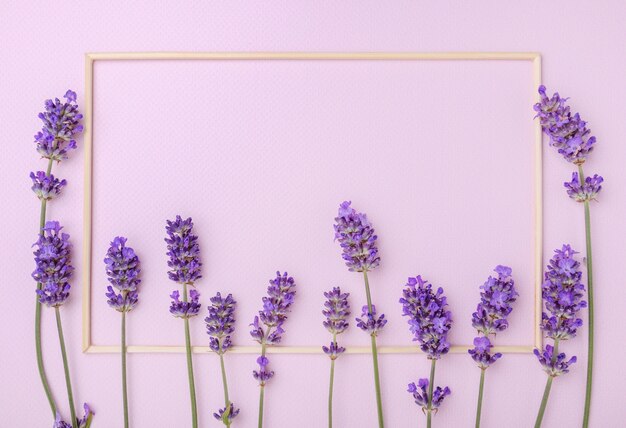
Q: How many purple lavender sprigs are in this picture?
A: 12